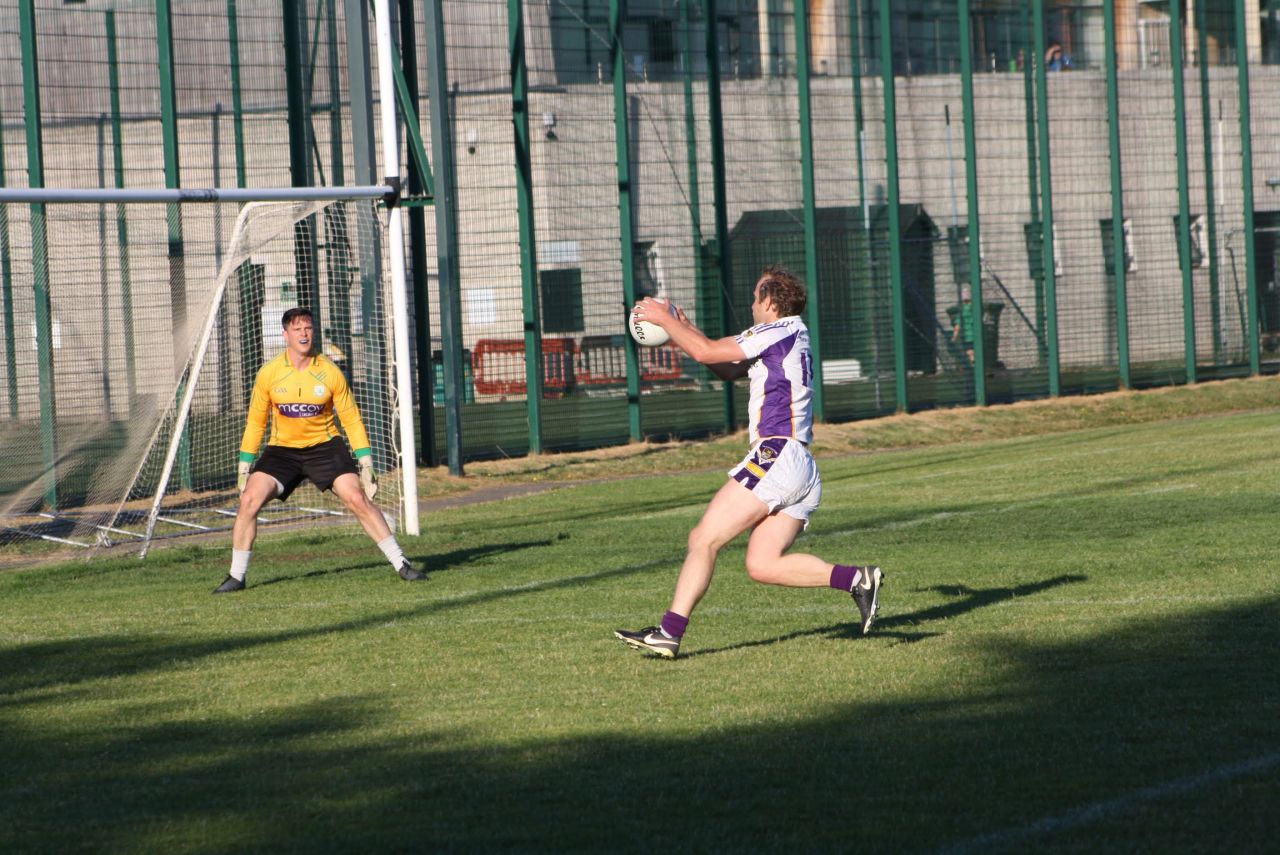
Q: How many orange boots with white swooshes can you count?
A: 0